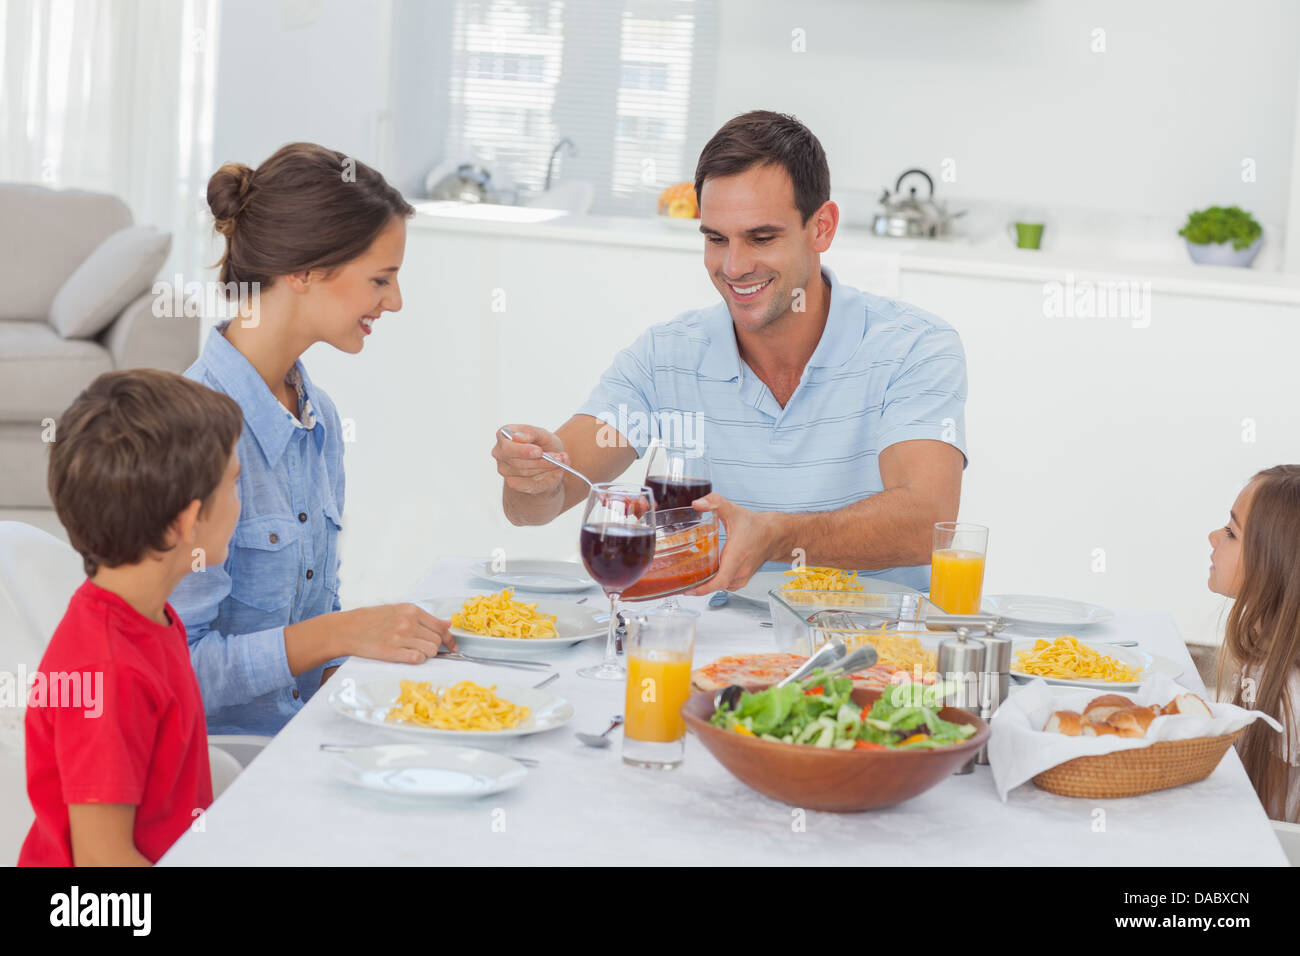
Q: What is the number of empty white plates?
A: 3